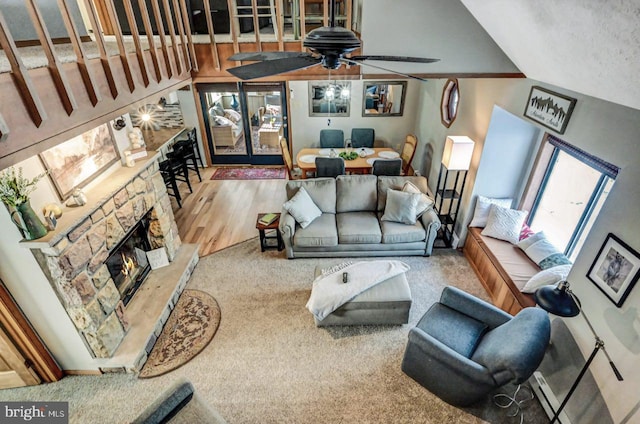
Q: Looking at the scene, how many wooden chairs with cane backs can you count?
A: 2